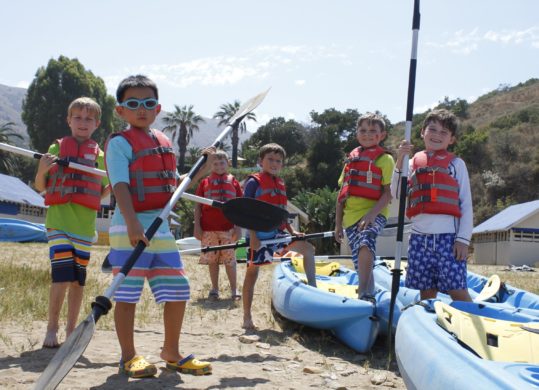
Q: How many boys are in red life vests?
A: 6